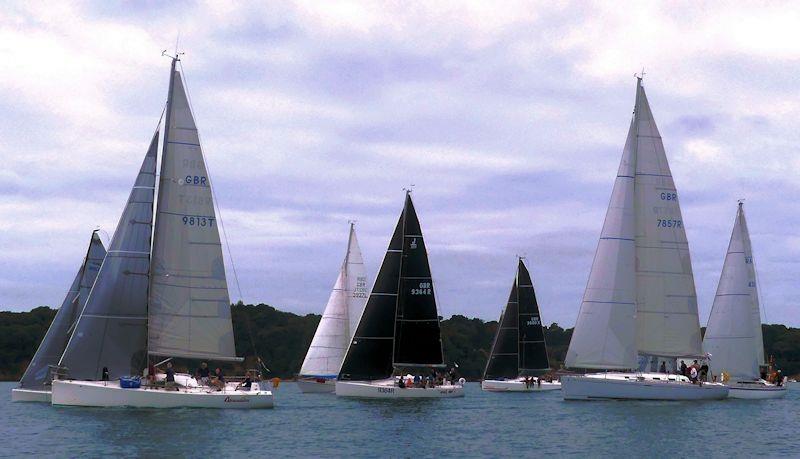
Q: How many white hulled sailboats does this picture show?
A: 7